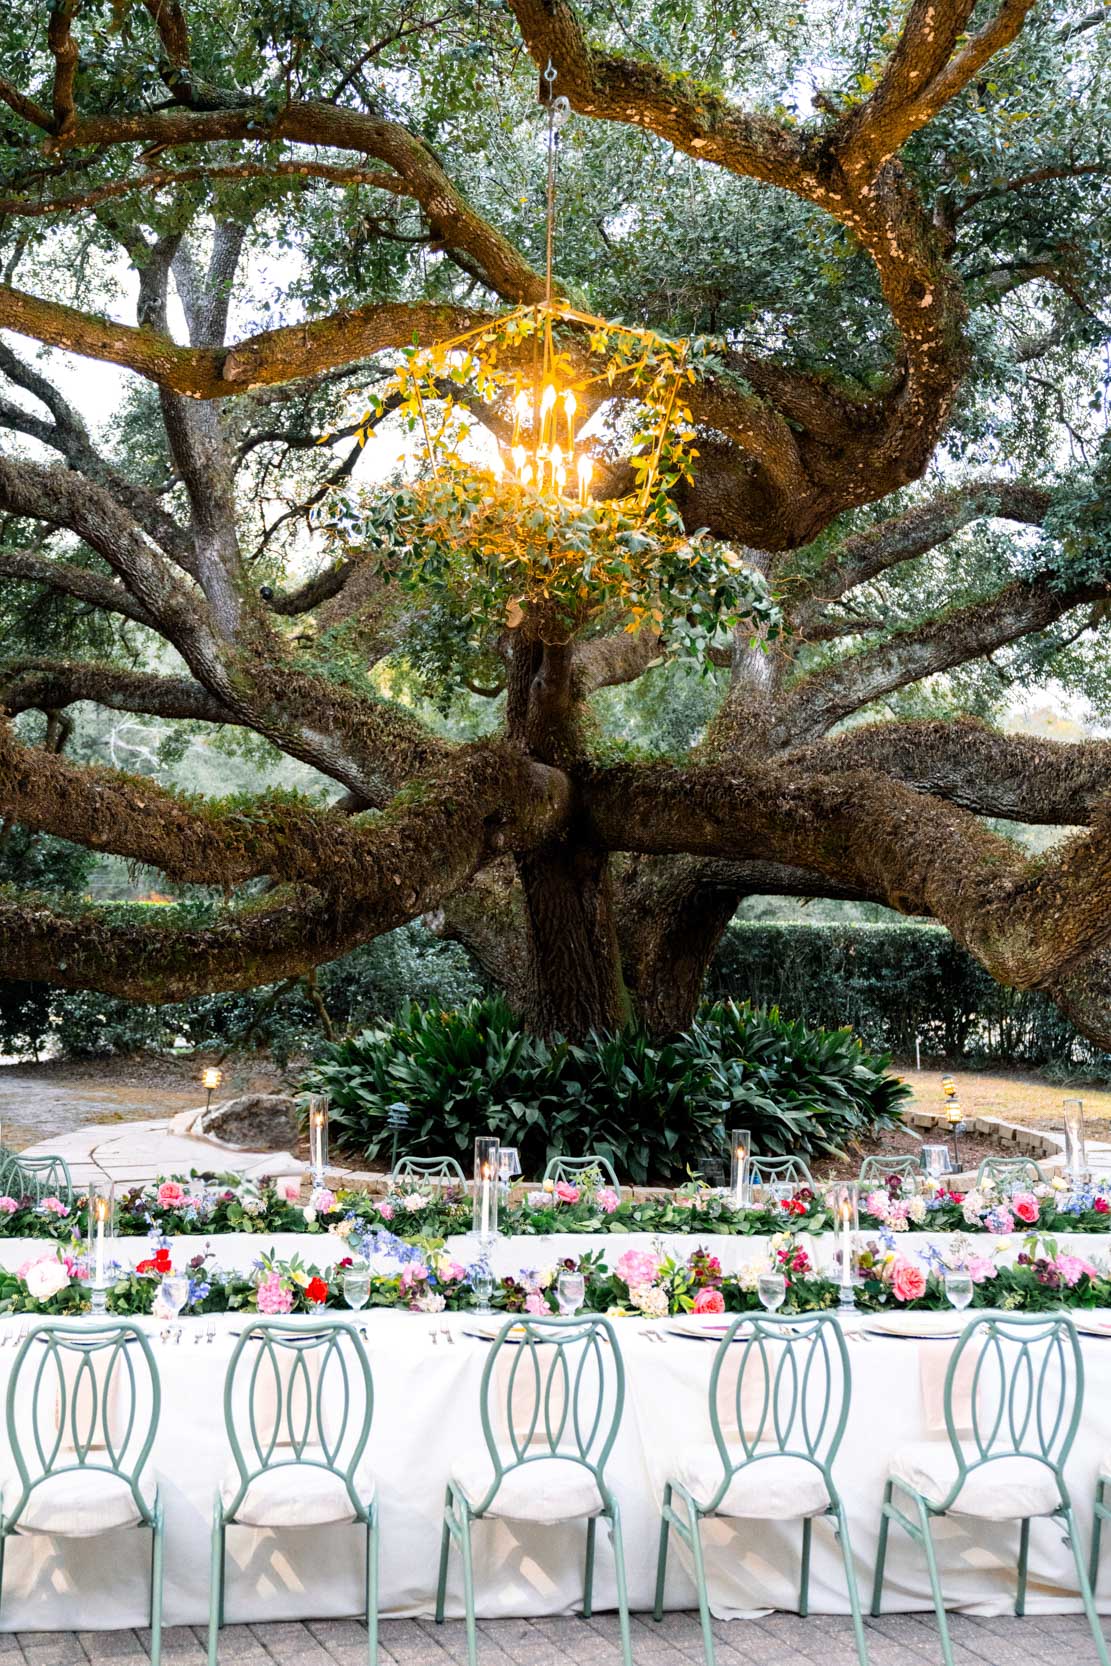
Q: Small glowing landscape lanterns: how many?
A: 3